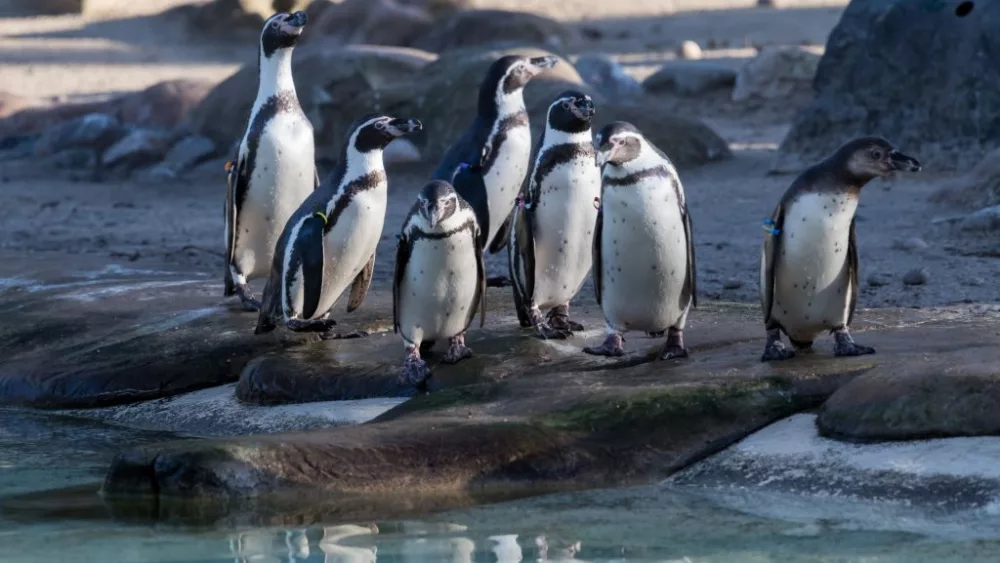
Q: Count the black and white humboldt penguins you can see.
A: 7